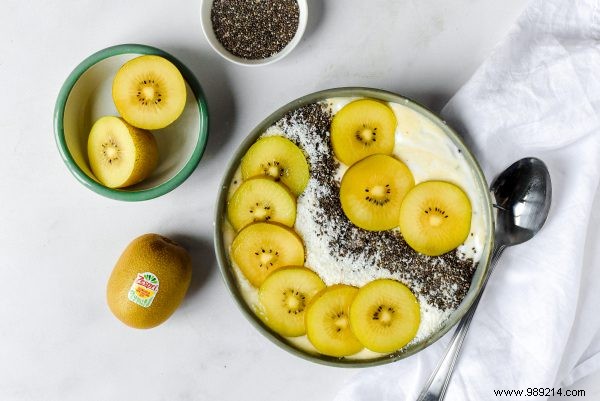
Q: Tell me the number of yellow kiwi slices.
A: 9